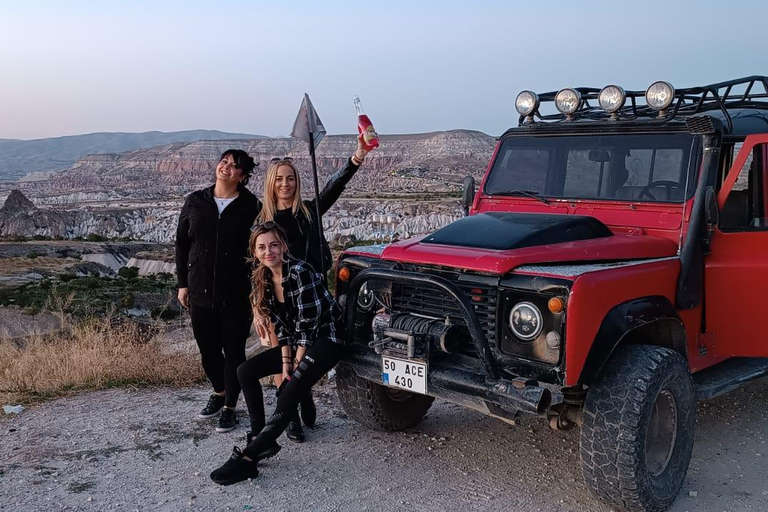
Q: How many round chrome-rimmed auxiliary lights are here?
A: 4